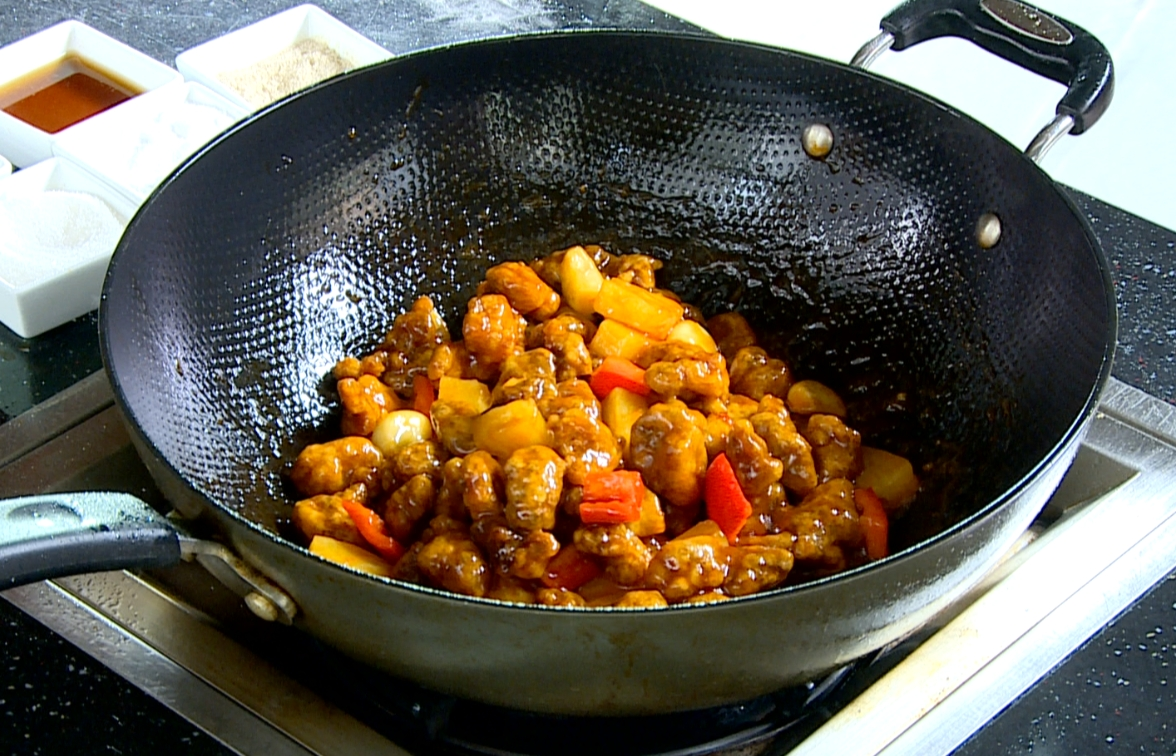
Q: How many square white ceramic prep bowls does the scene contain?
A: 4